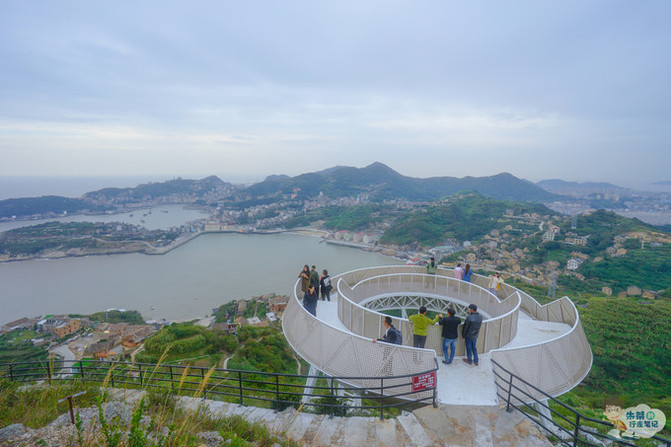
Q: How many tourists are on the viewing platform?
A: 12